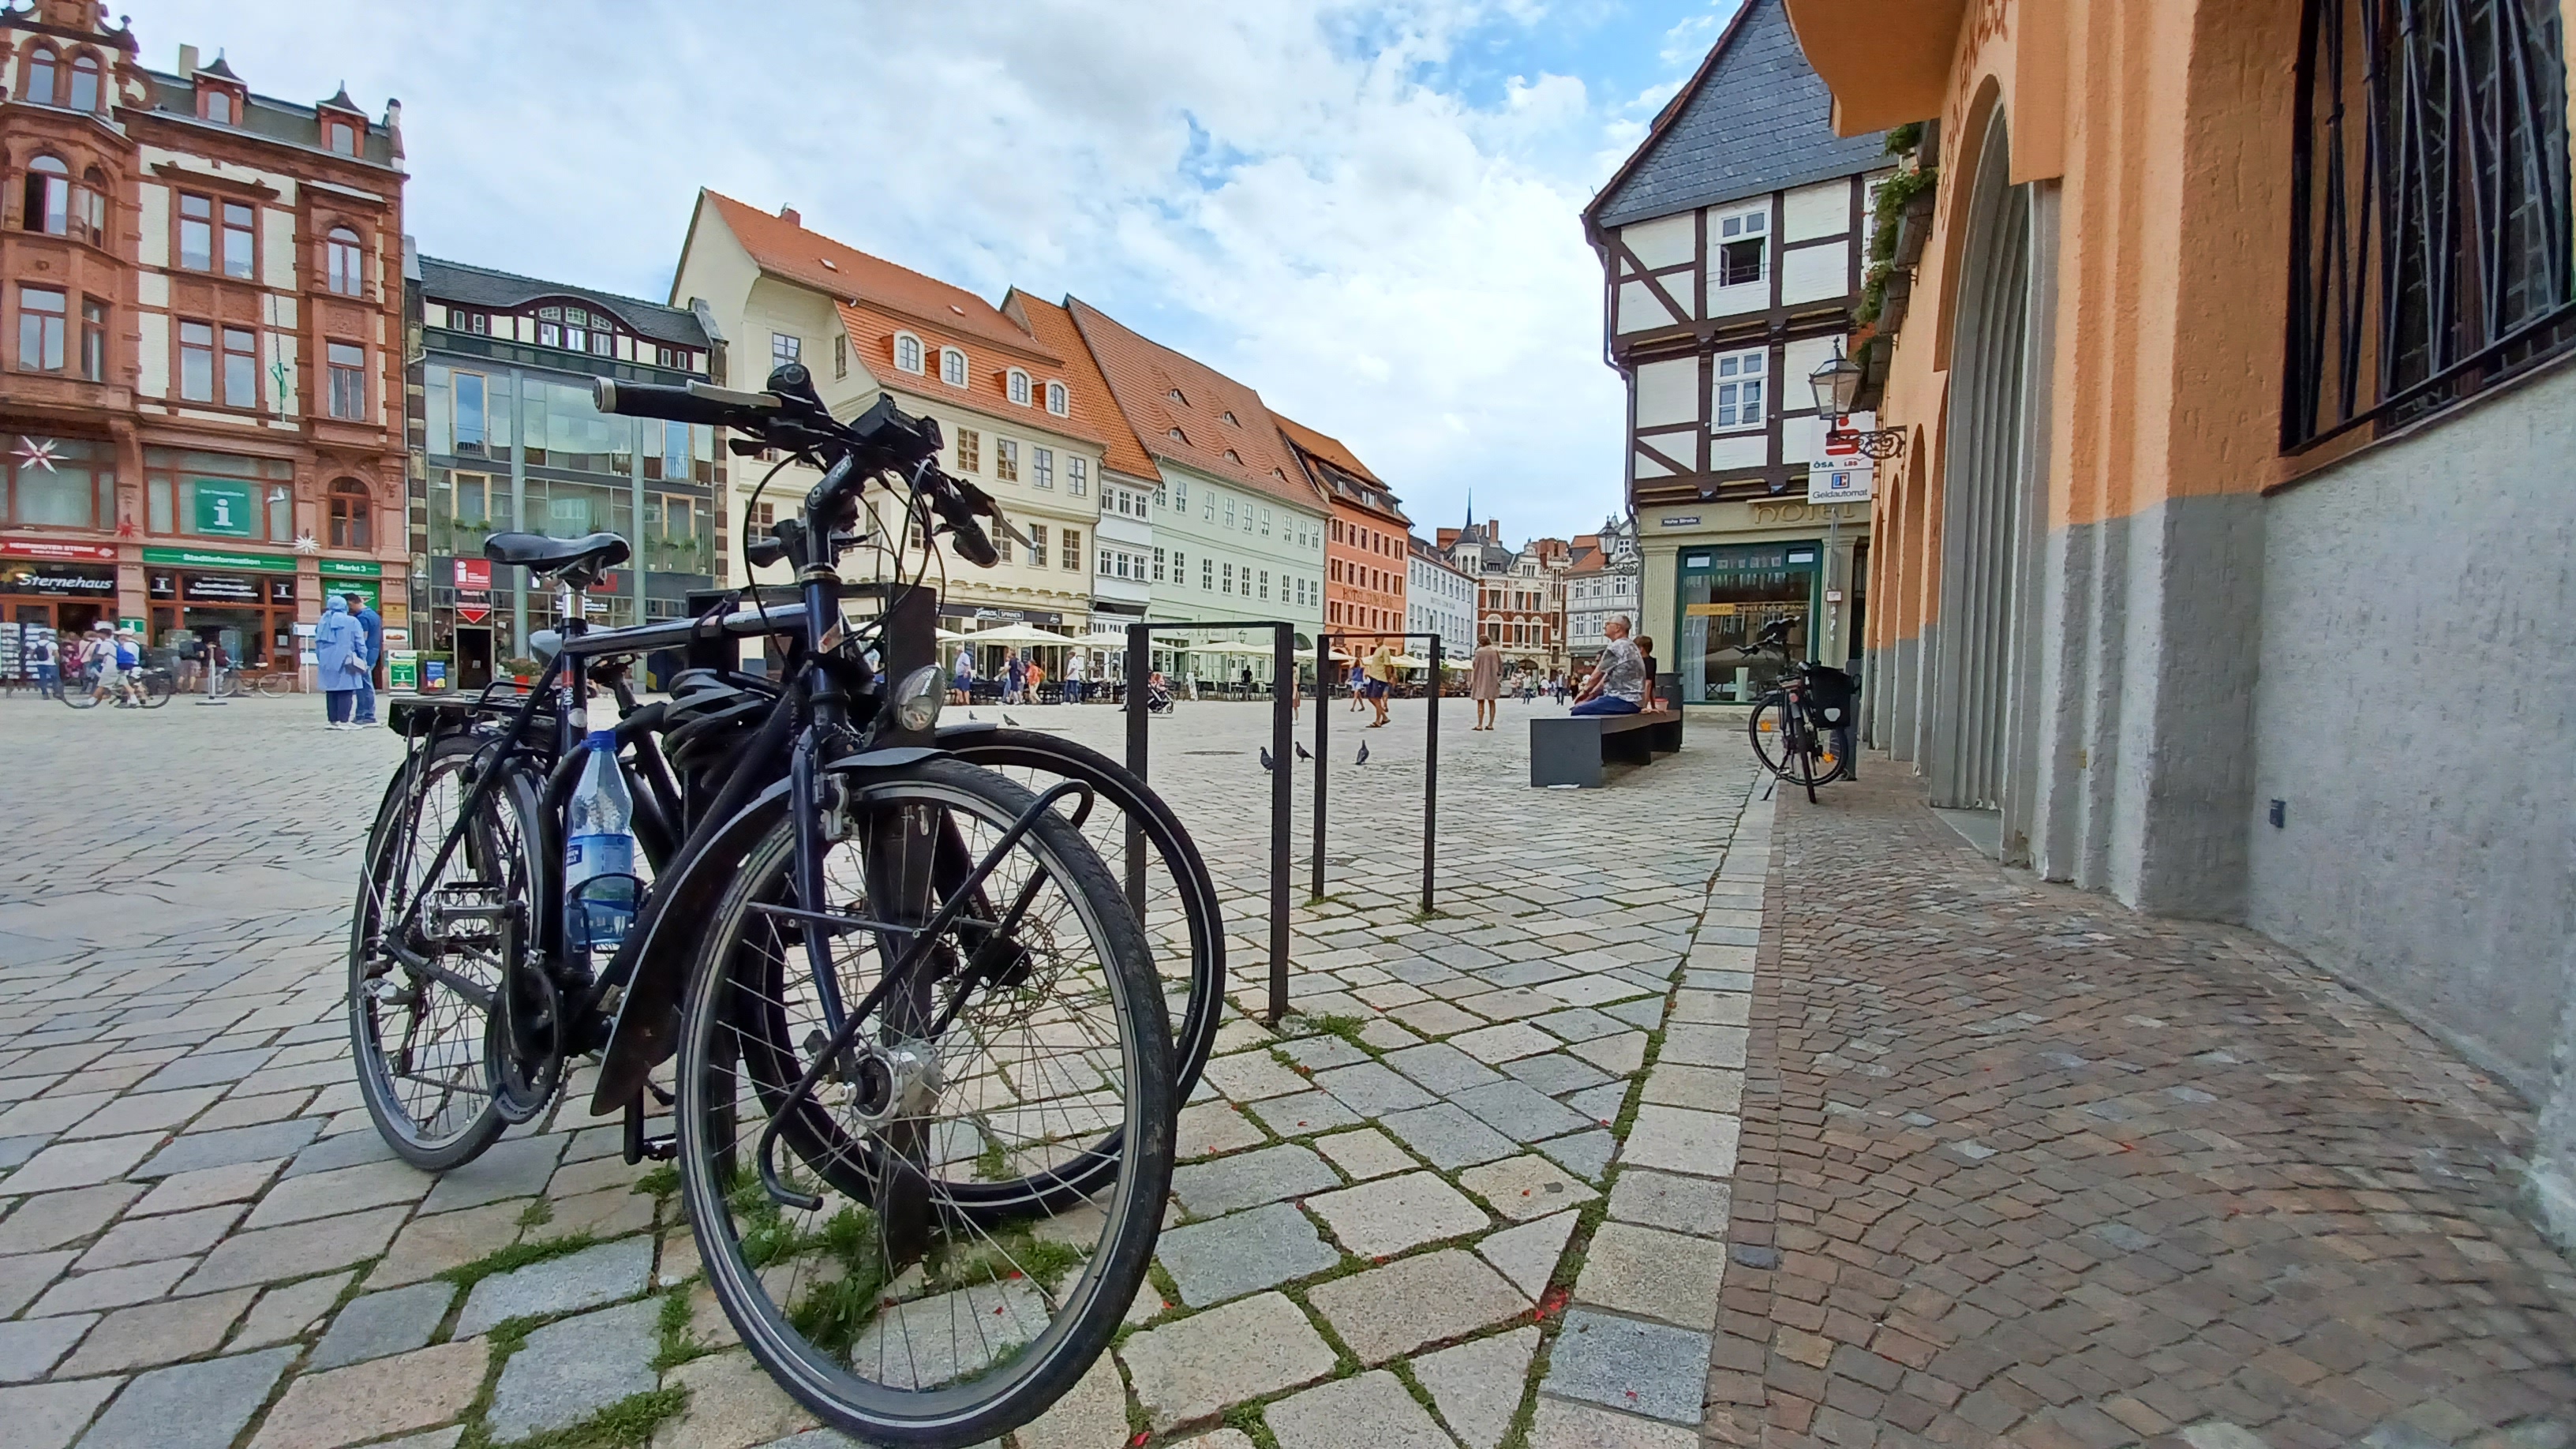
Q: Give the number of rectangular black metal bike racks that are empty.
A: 2